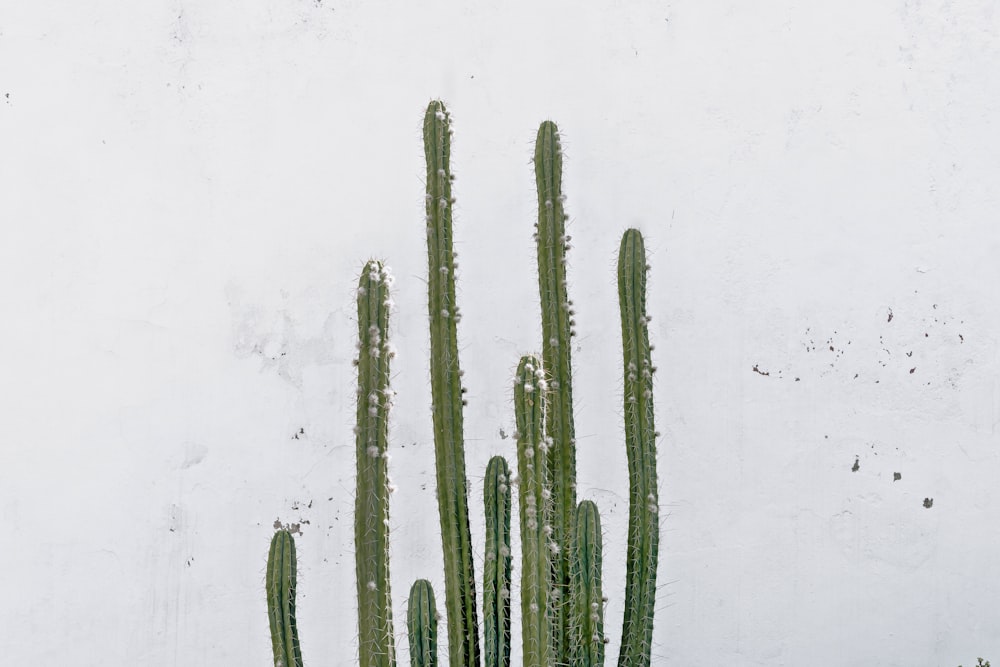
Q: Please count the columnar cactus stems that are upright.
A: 9